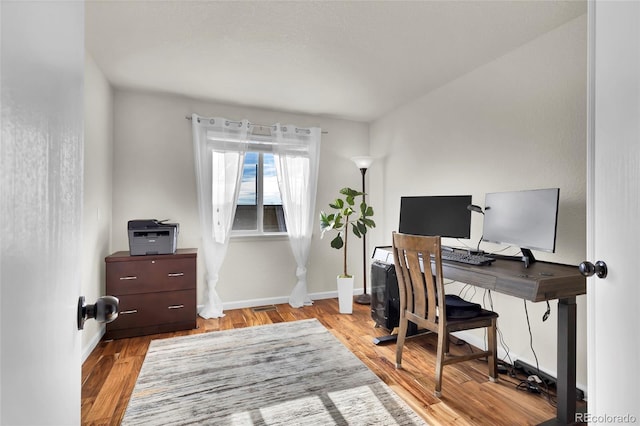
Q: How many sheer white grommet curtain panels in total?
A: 2